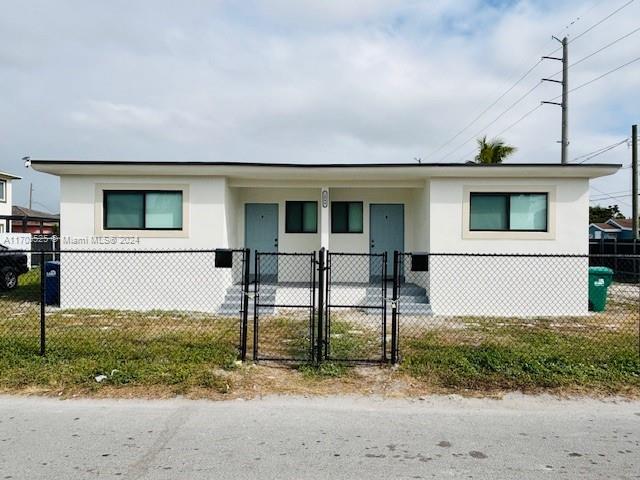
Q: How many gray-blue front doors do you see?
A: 2